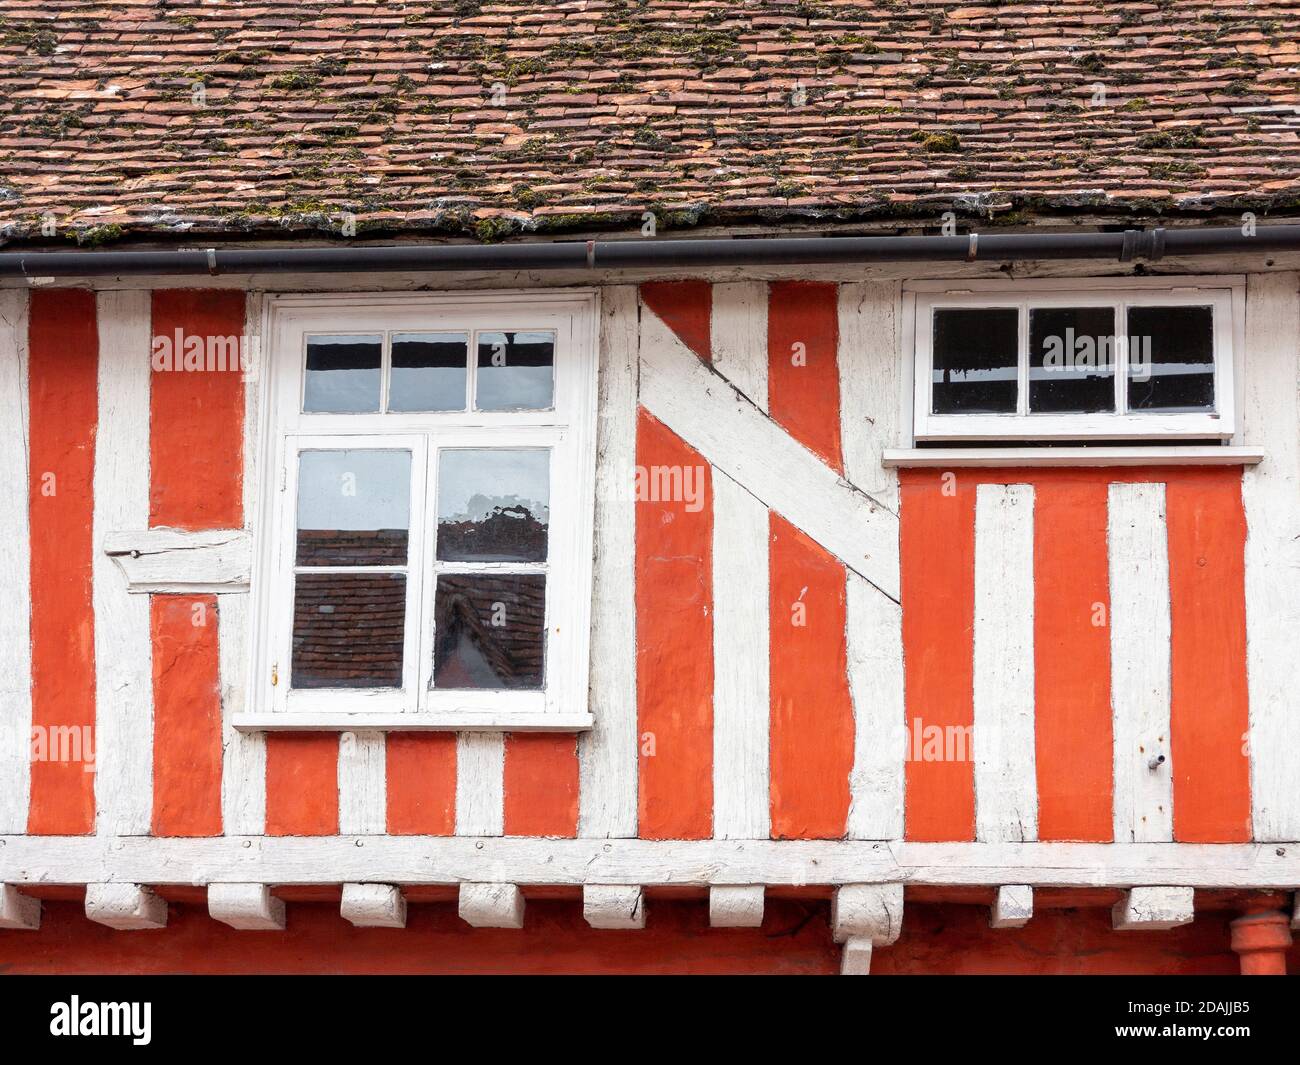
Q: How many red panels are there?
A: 13